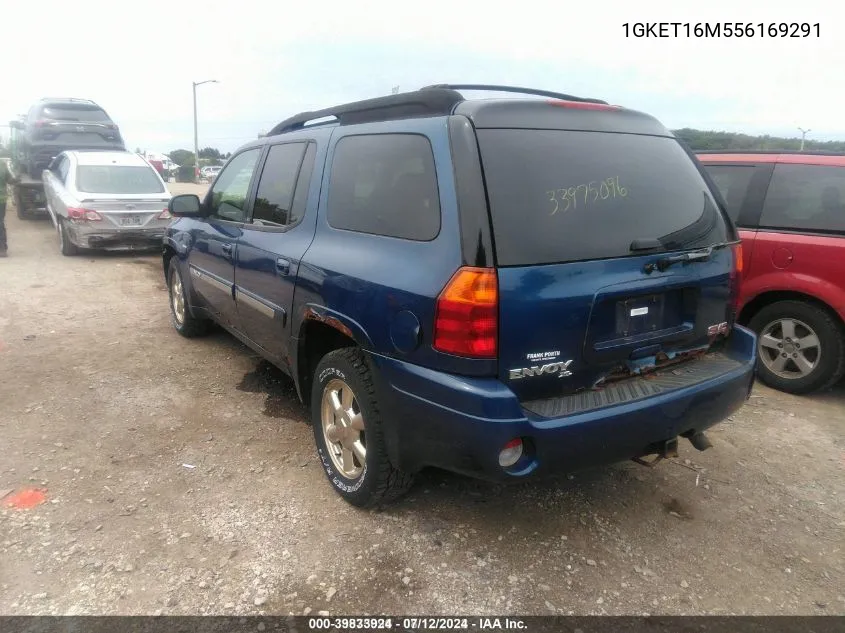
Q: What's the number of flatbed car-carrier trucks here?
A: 1